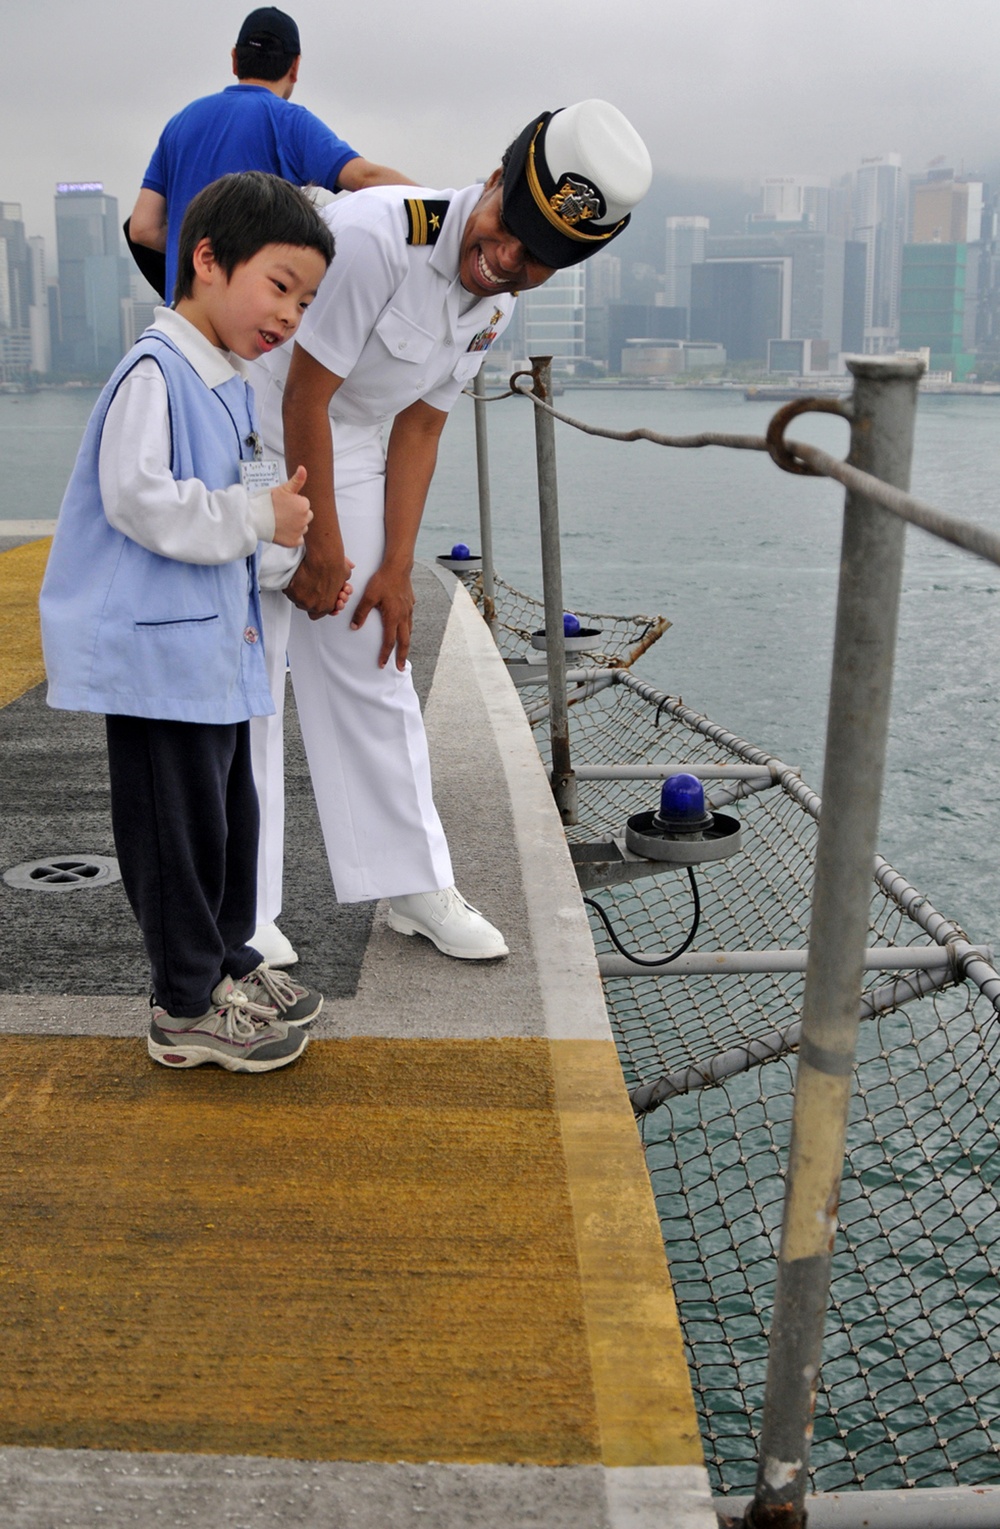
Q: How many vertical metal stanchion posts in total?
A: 3